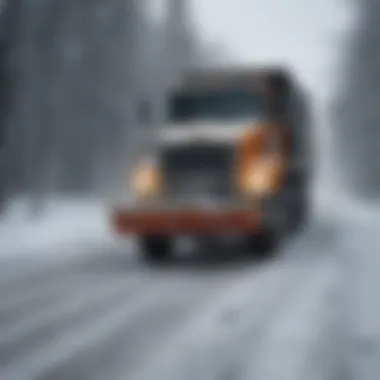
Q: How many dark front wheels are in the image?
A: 2